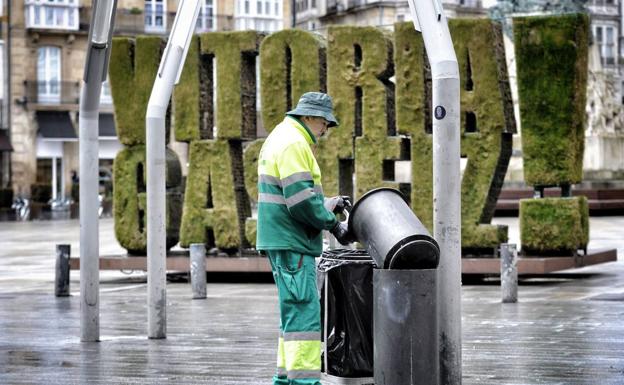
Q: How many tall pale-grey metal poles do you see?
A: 3